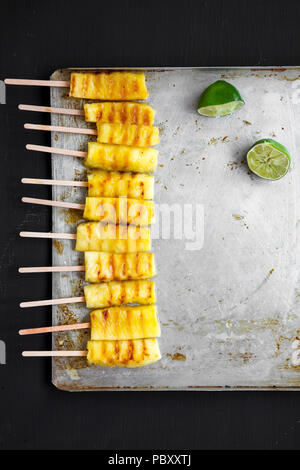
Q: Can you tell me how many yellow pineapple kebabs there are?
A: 11